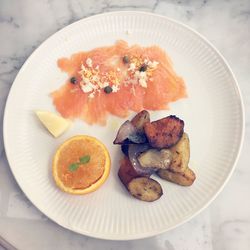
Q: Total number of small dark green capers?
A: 4